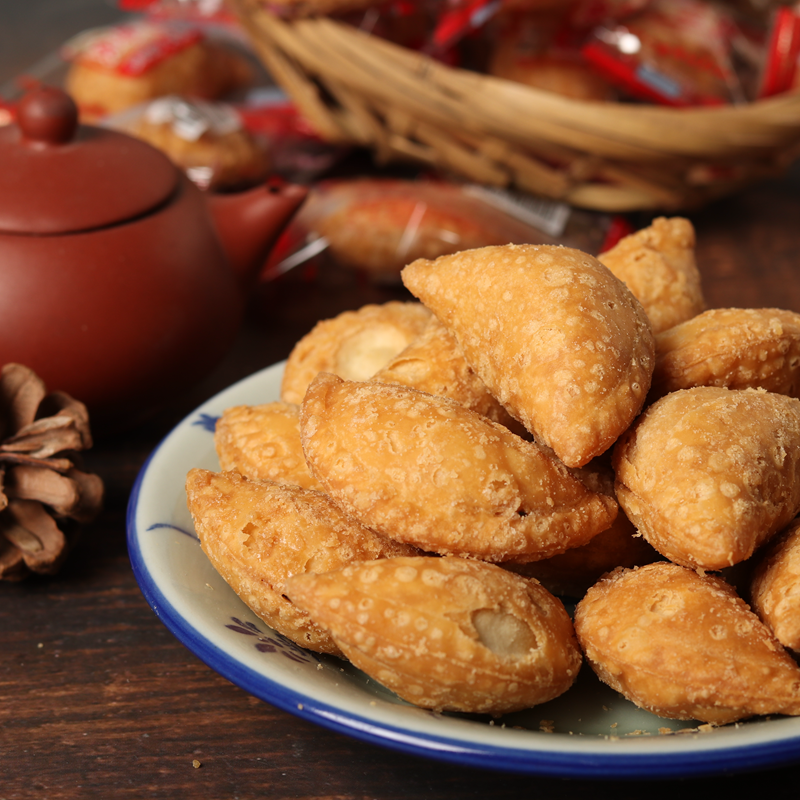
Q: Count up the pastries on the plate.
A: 13